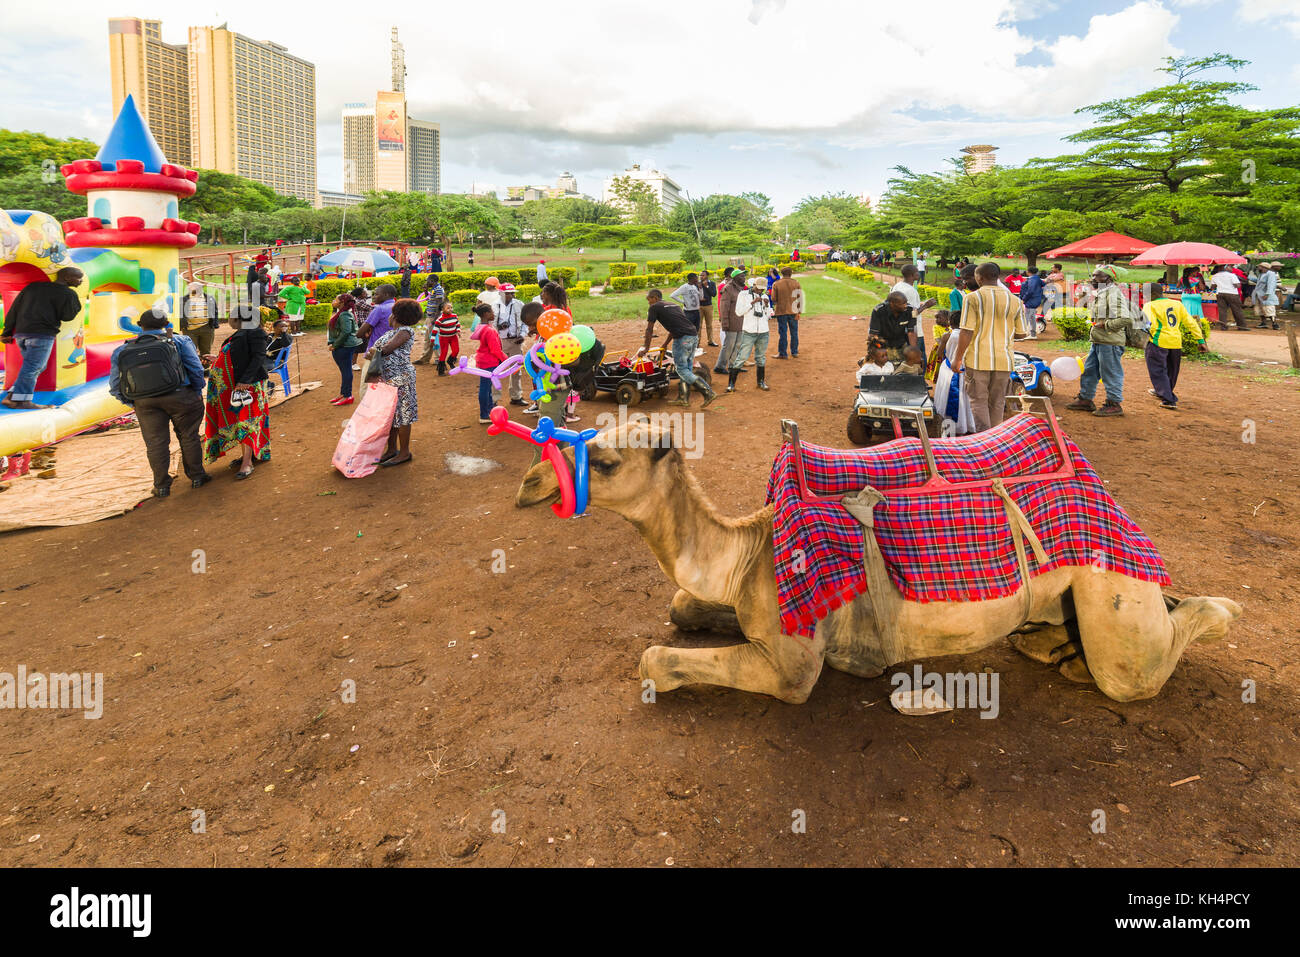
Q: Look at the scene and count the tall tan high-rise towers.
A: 2